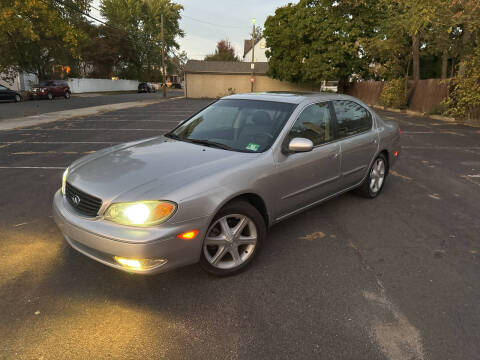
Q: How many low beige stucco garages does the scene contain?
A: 1